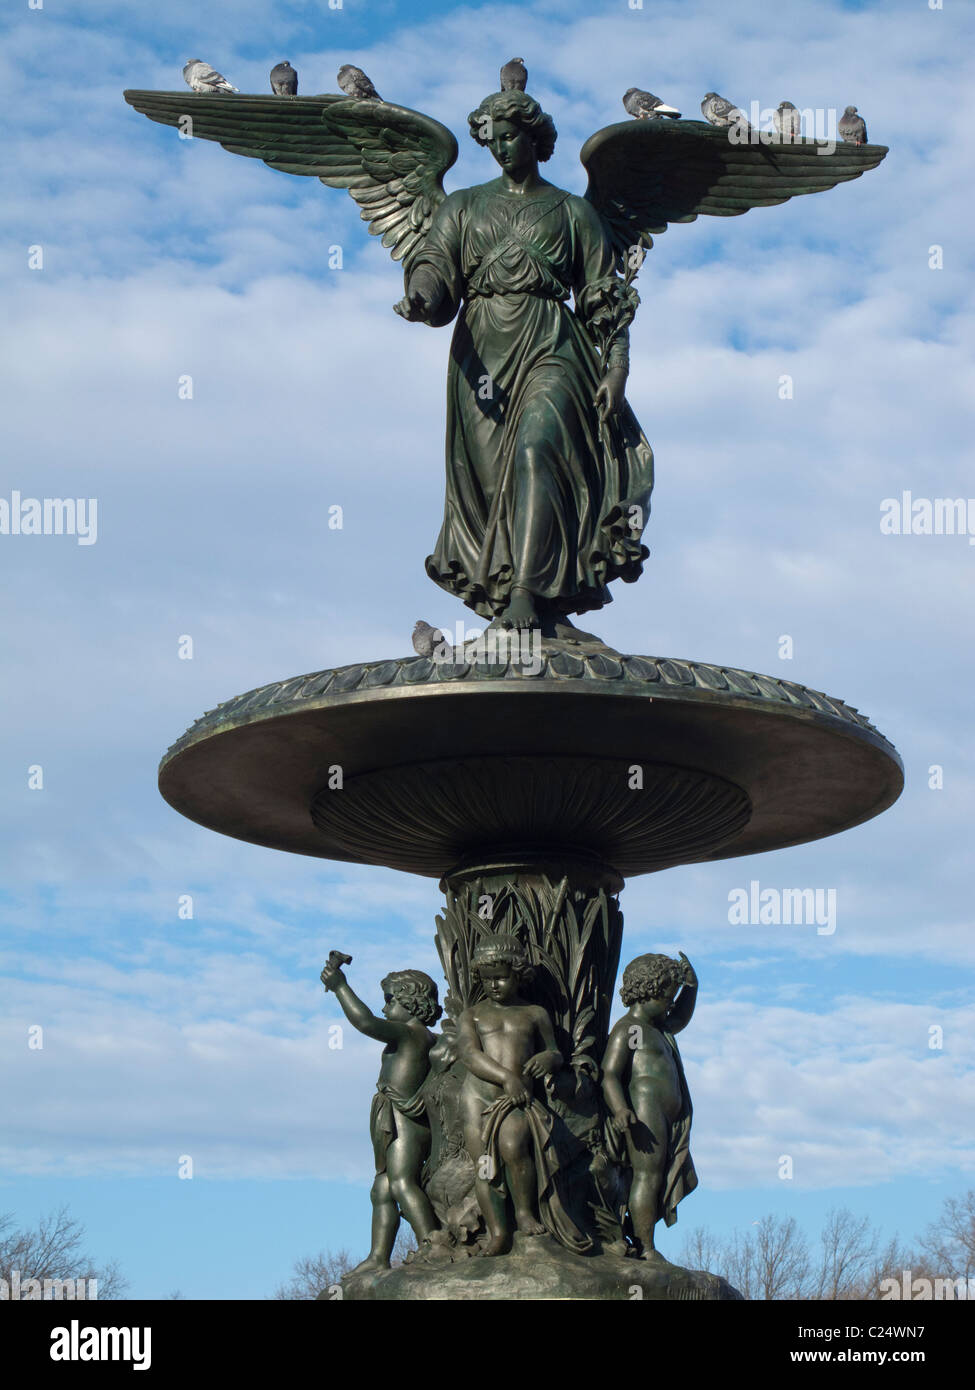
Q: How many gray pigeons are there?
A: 9